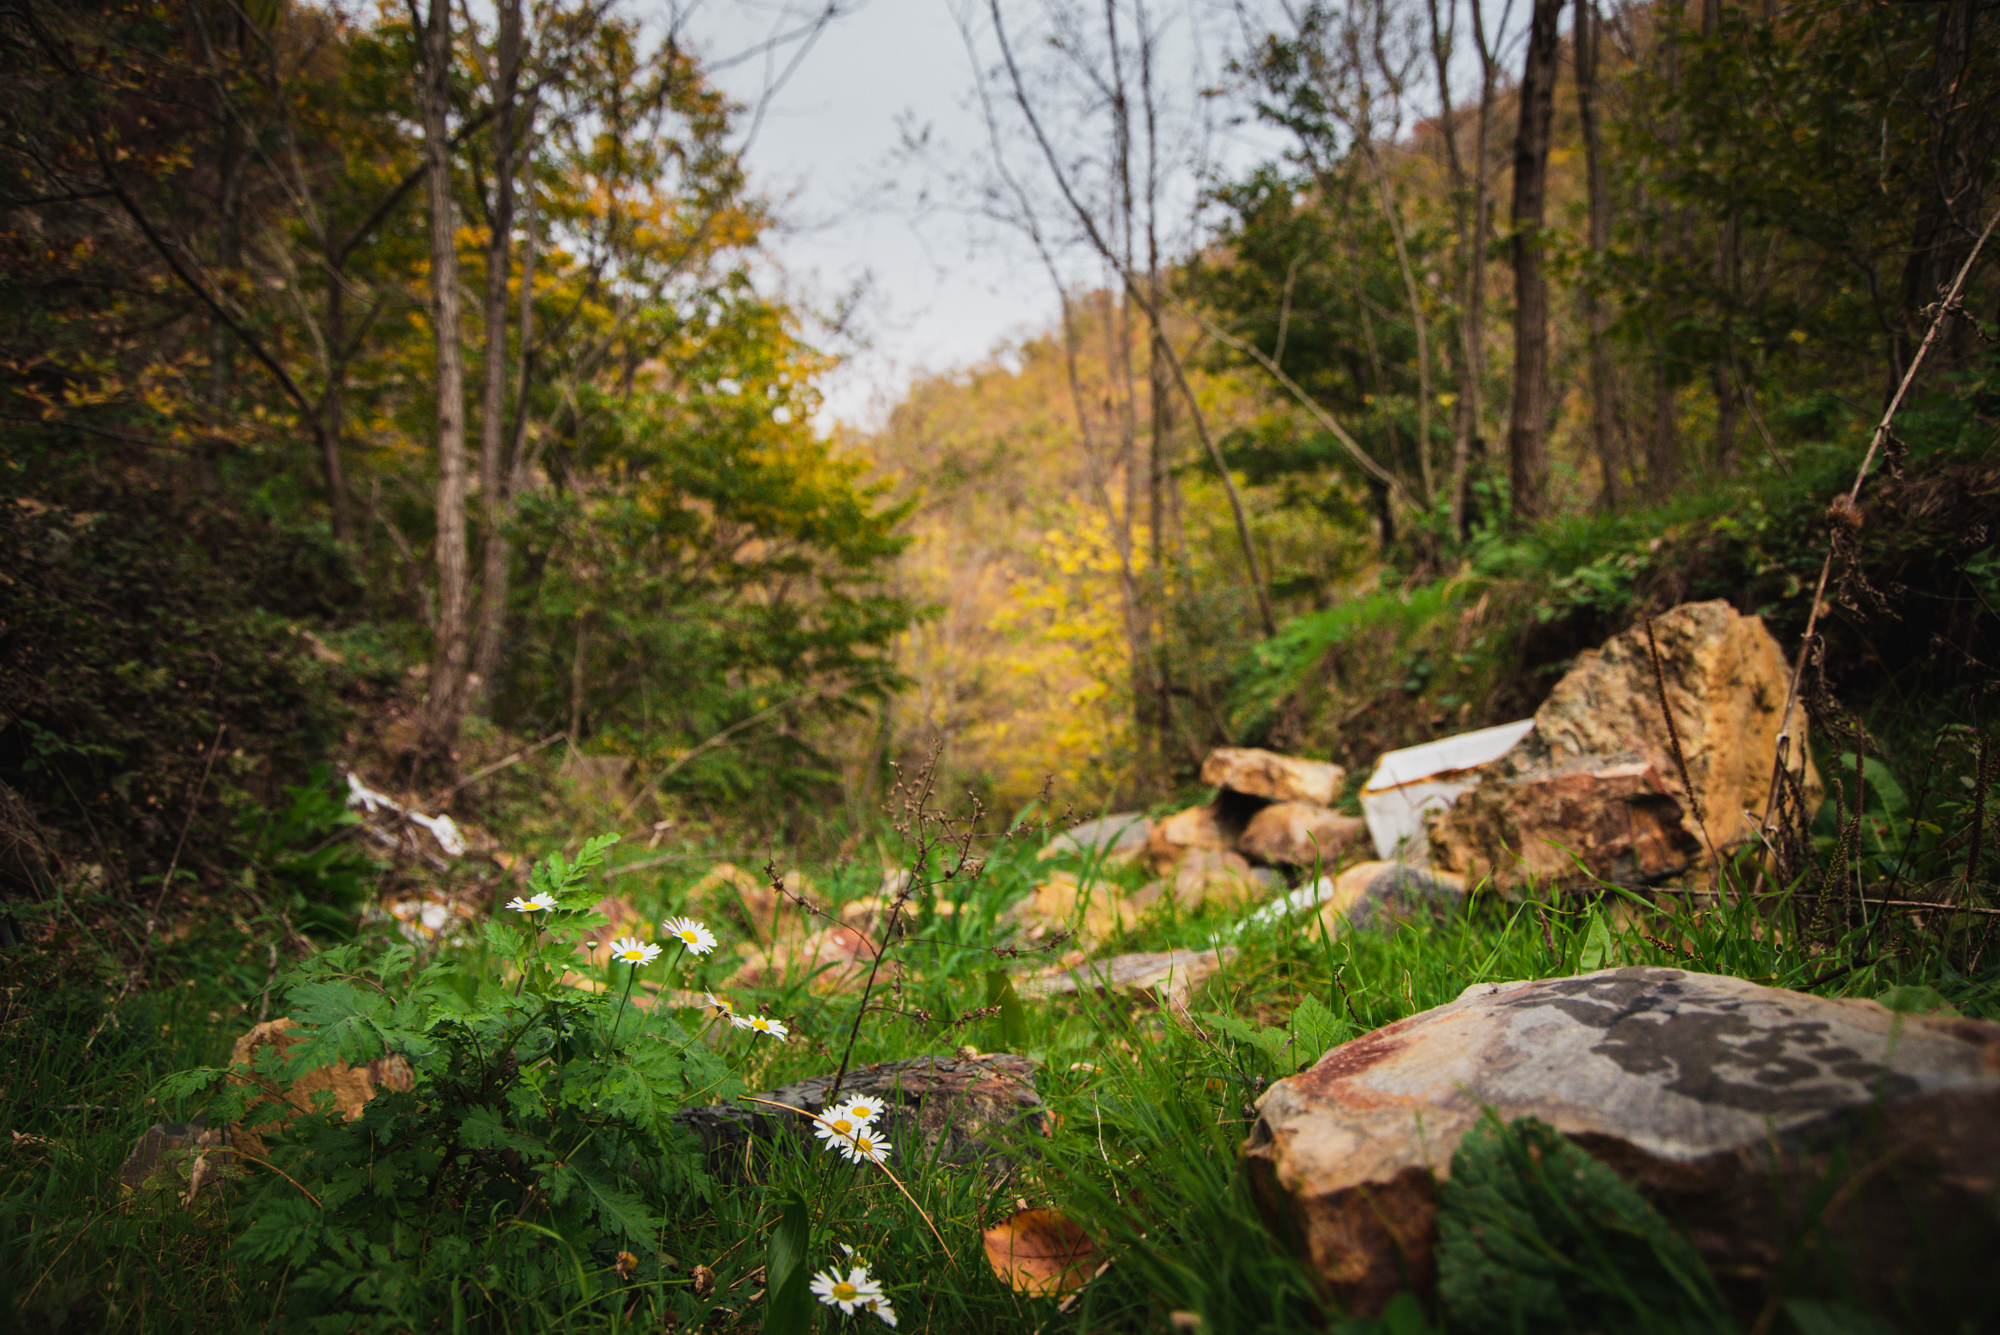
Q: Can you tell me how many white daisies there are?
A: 11